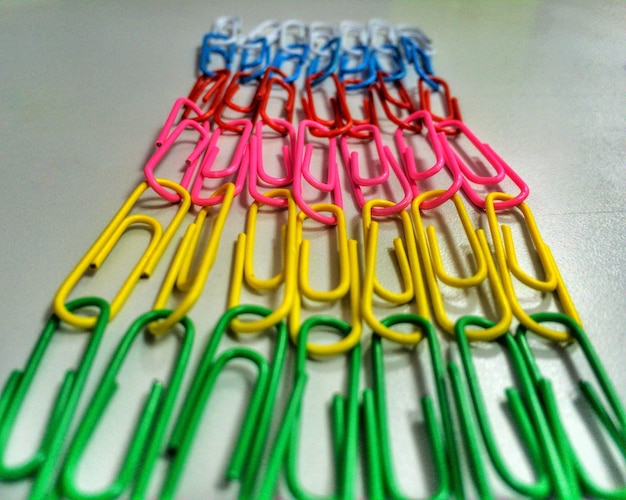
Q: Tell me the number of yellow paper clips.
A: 7